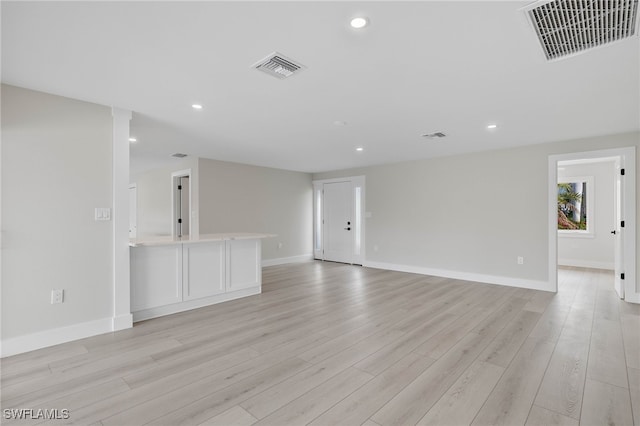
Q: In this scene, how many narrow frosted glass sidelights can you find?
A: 2